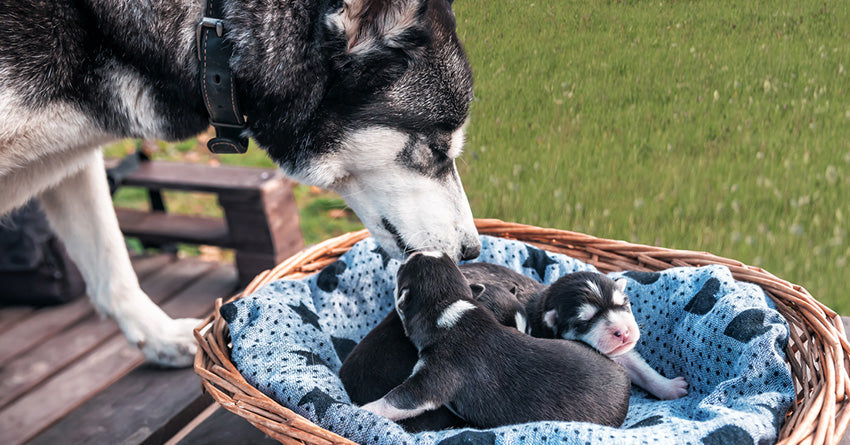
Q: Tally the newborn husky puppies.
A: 3